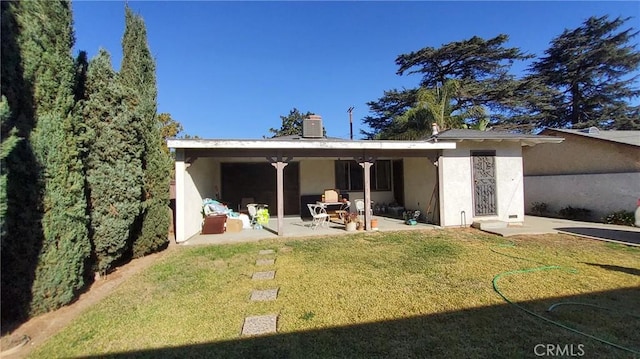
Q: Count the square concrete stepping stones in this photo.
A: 5